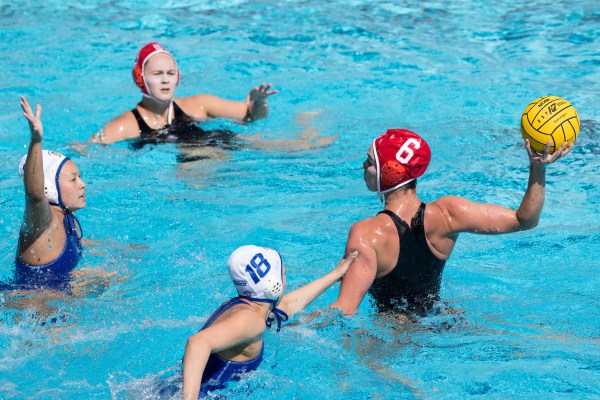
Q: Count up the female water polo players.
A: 4